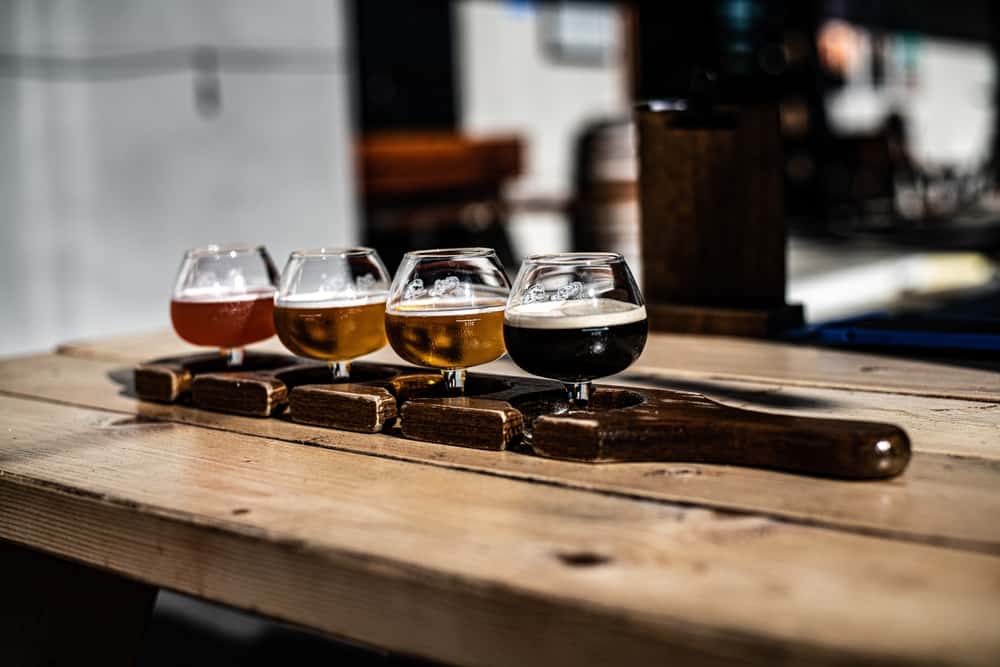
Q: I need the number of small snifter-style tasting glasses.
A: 4